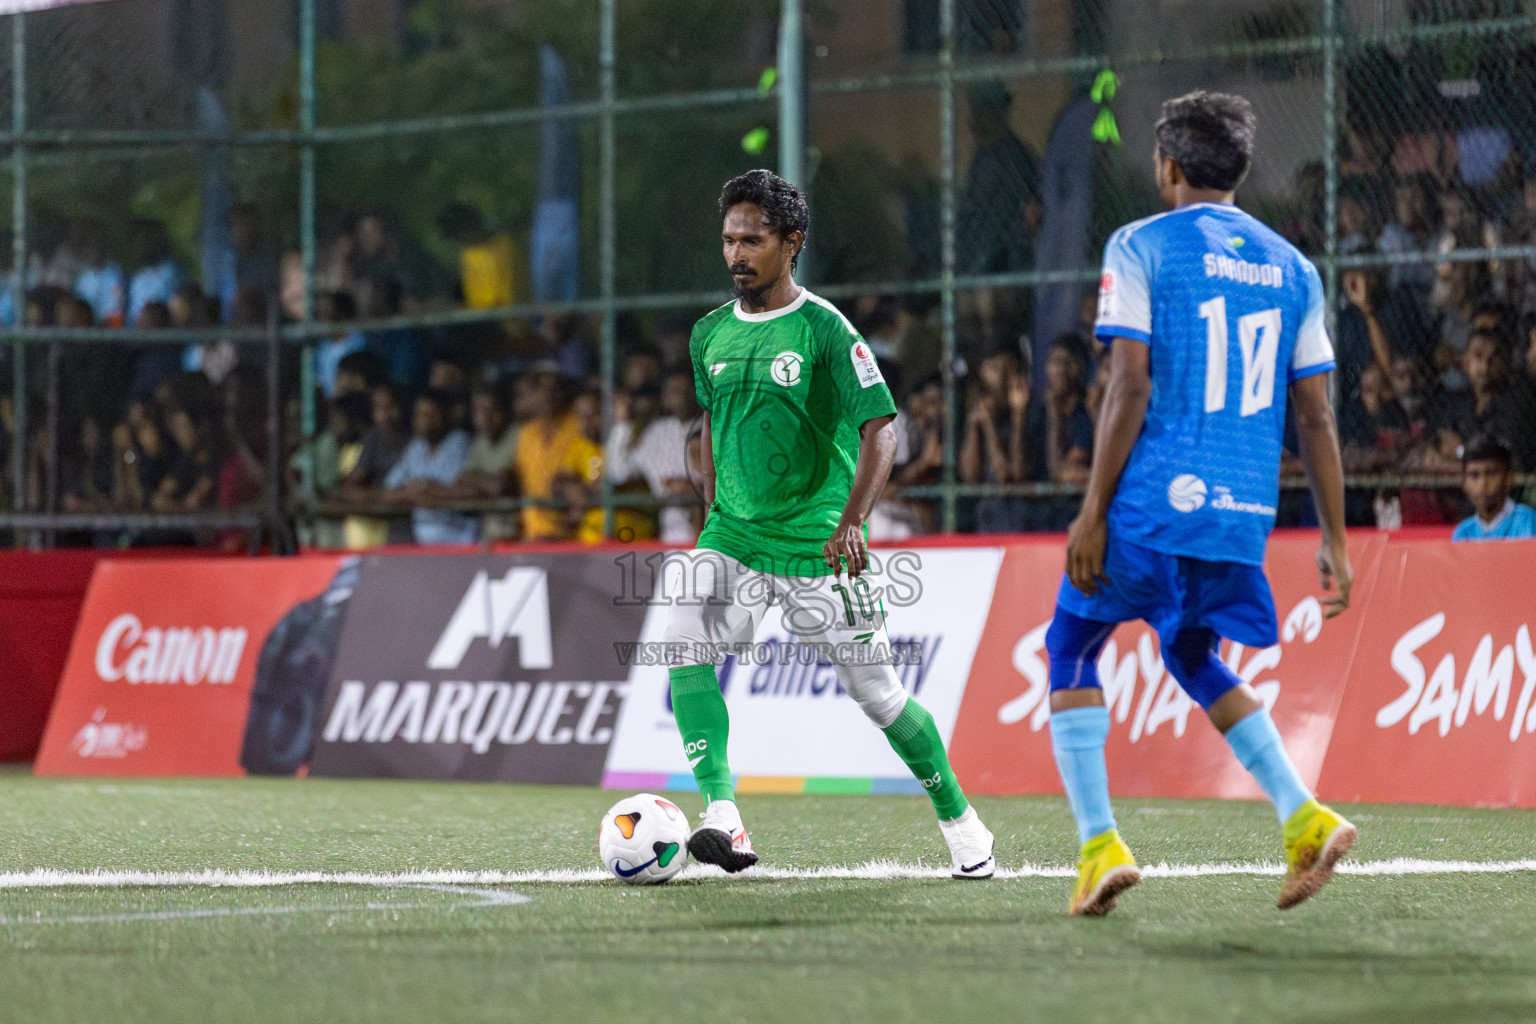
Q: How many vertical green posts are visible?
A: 6